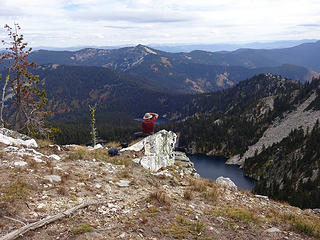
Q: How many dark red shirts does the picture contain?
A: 1